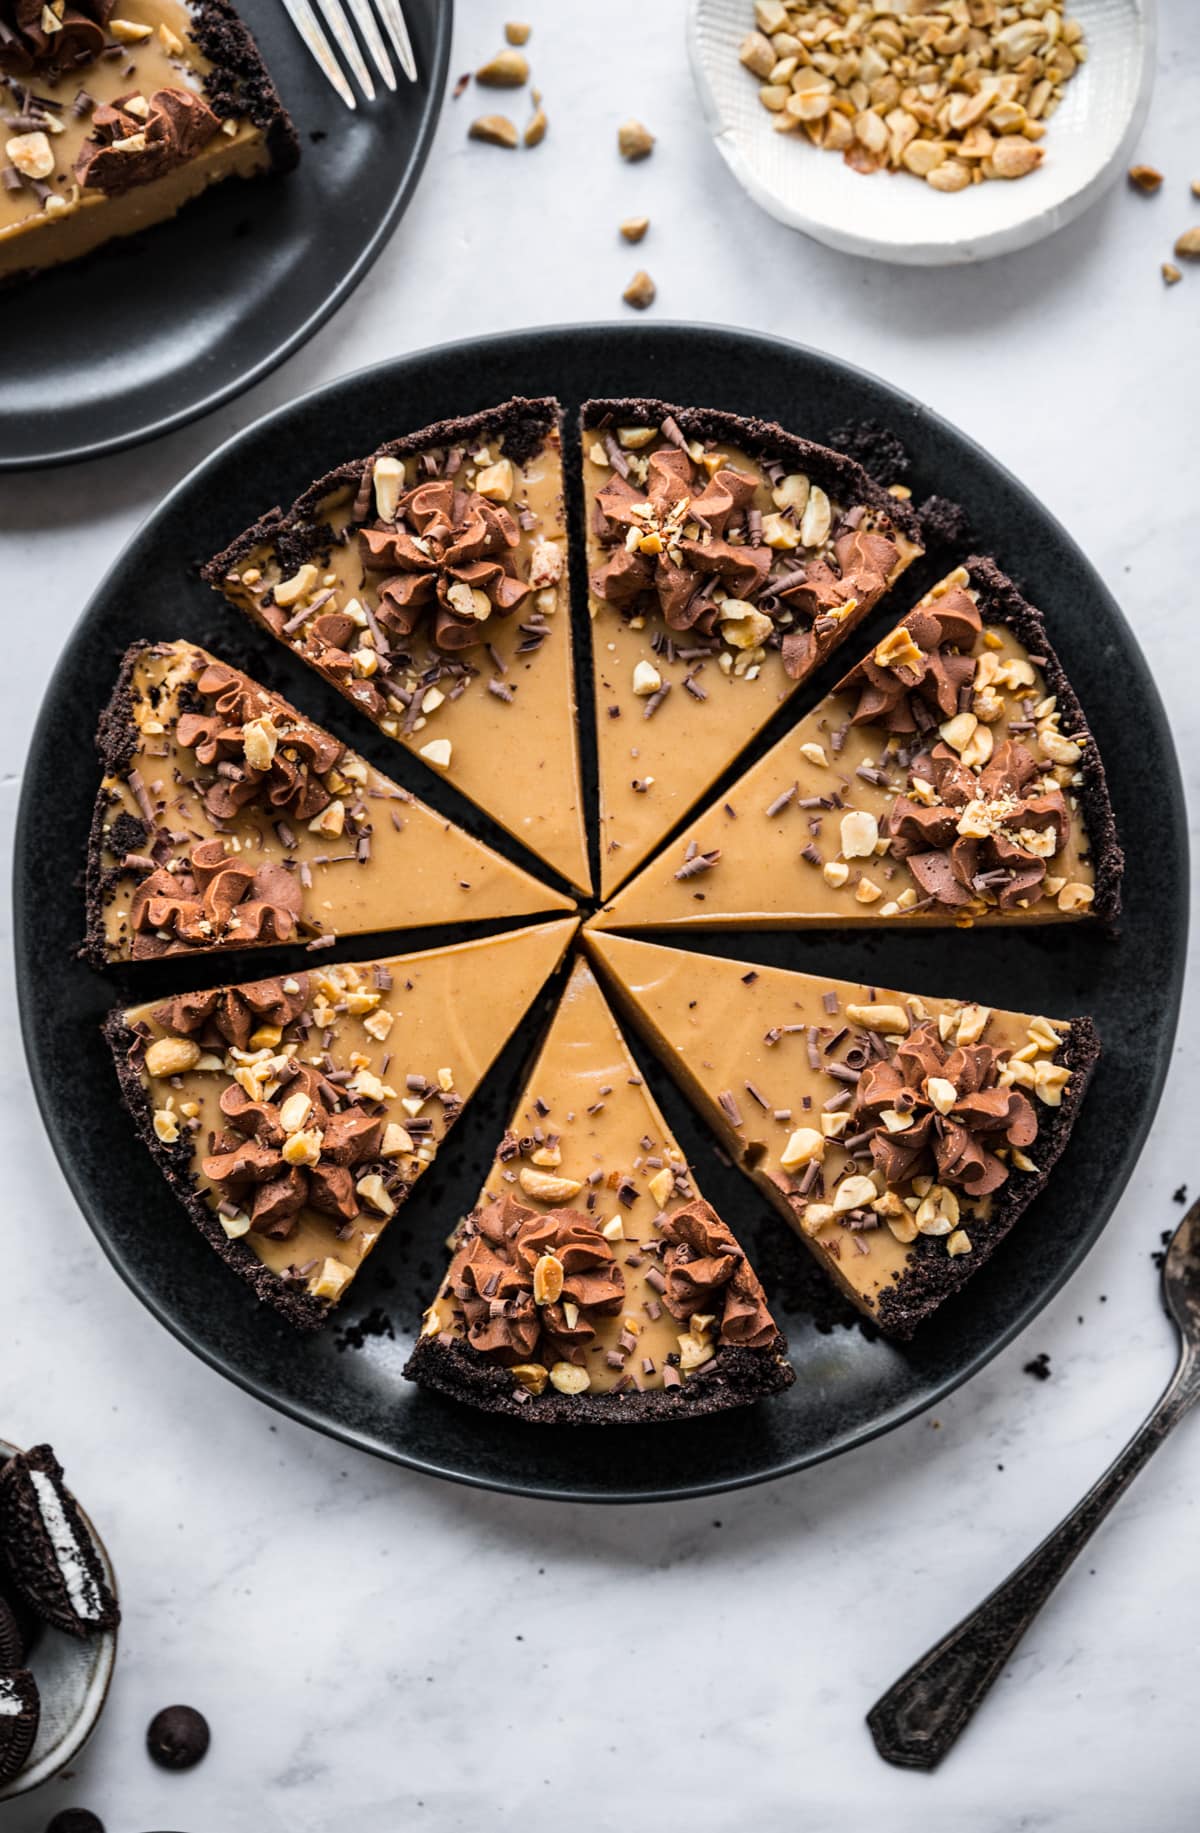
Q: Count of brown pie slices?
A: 8